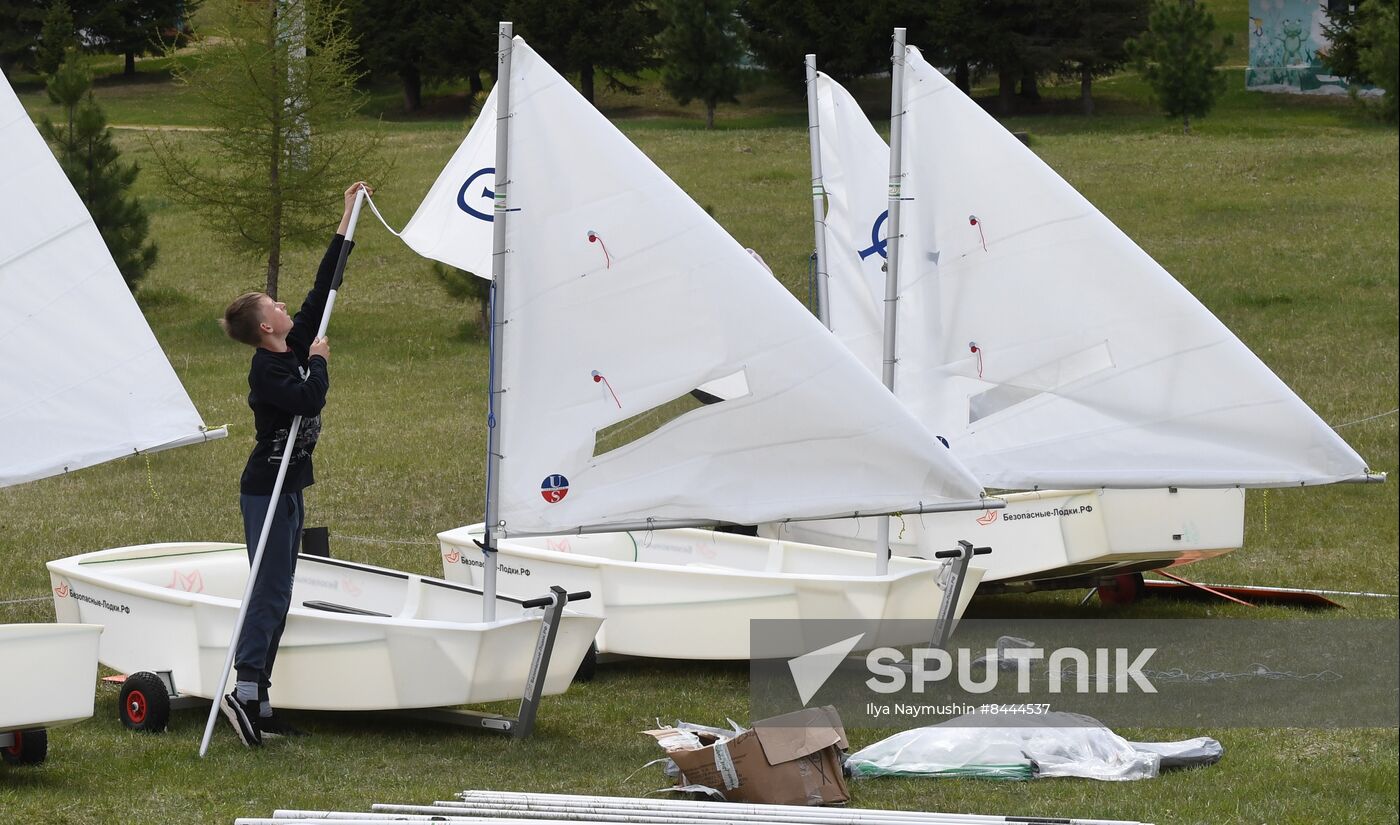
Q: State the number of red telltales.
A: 4